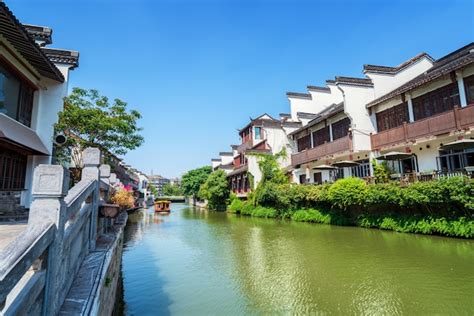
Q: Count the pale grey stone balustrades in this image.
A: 1